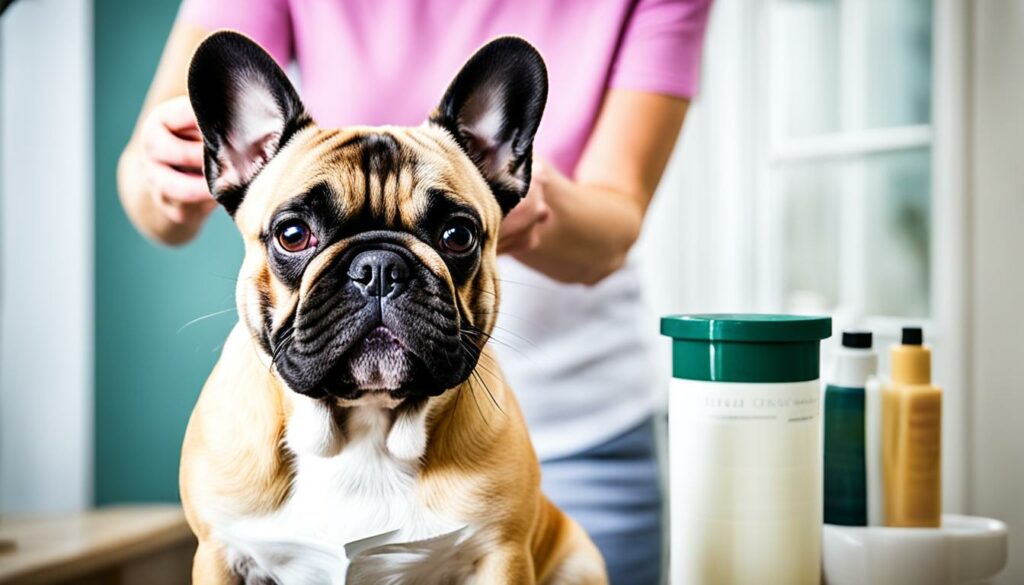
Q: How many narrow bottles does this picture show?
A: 2